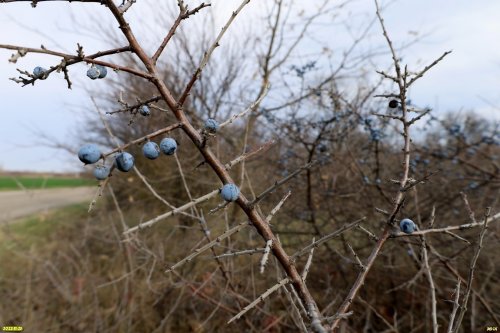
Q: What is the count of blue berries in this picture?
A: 12